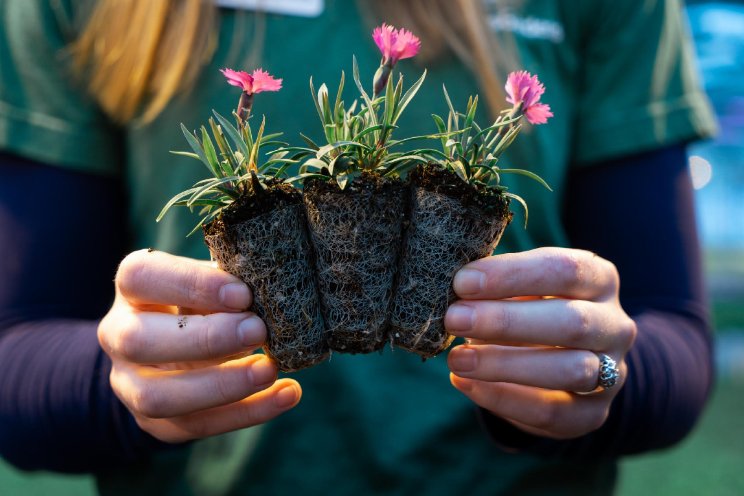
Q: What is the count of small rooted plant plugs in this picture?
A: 3